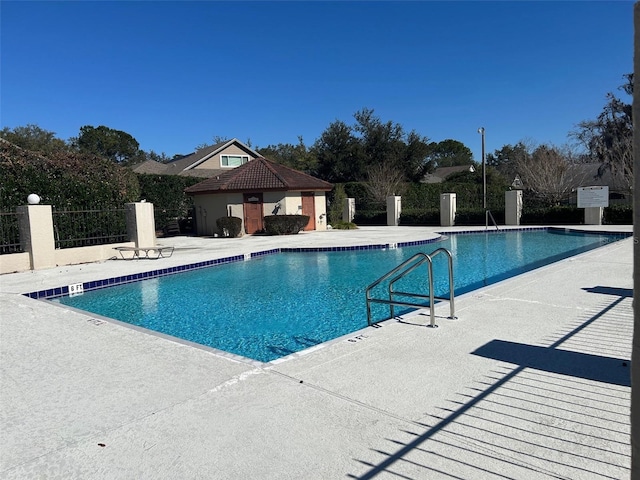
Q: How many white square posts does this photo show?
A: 7